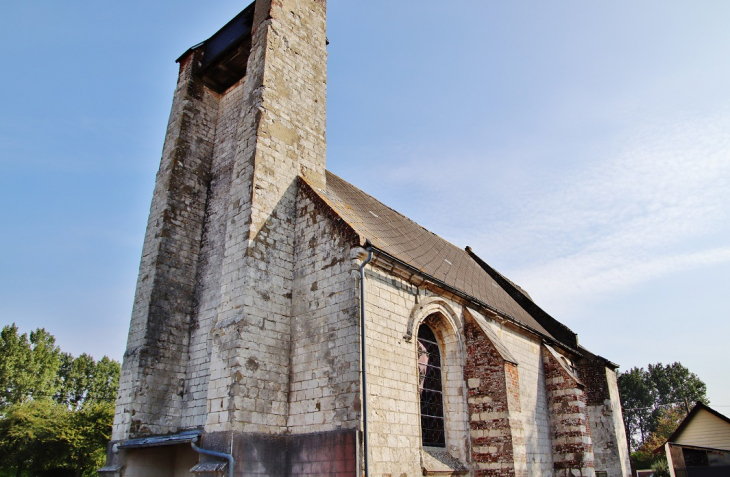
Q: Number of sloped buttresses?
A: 2